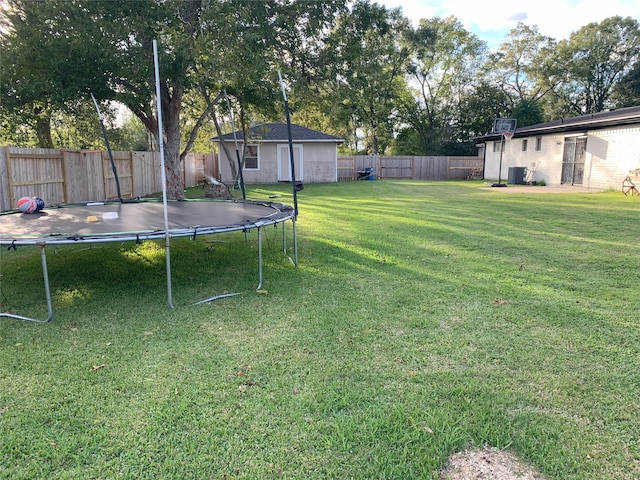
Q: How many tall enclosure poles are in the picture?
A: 4